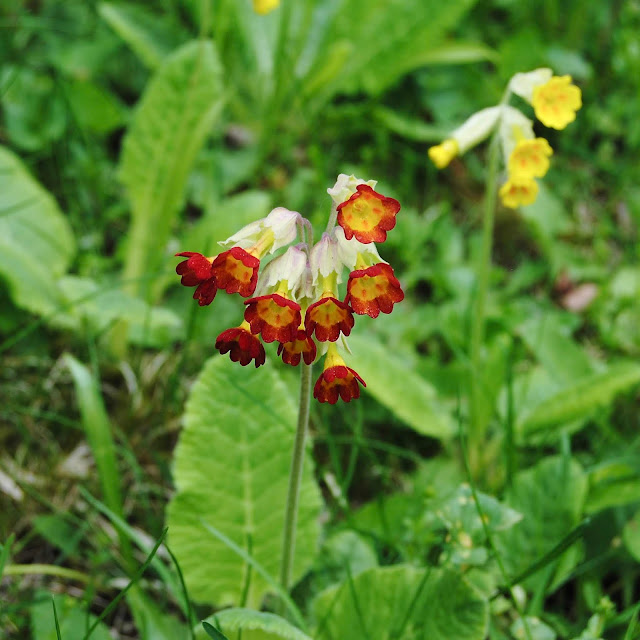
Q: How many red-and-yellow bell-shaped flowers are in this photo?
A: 9